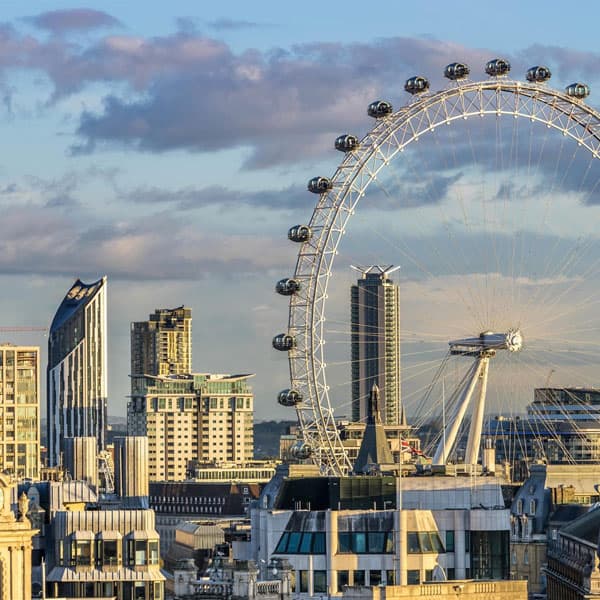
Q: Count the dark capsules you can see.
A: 13